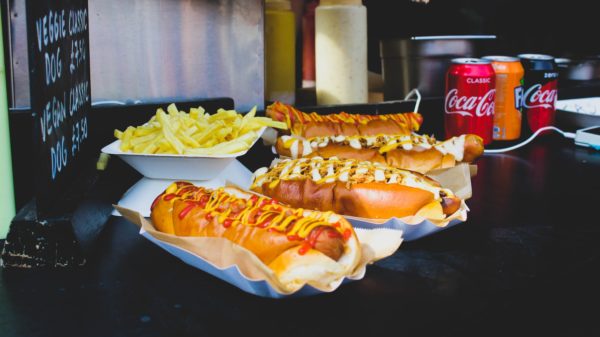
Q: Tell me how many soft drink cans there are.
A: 3